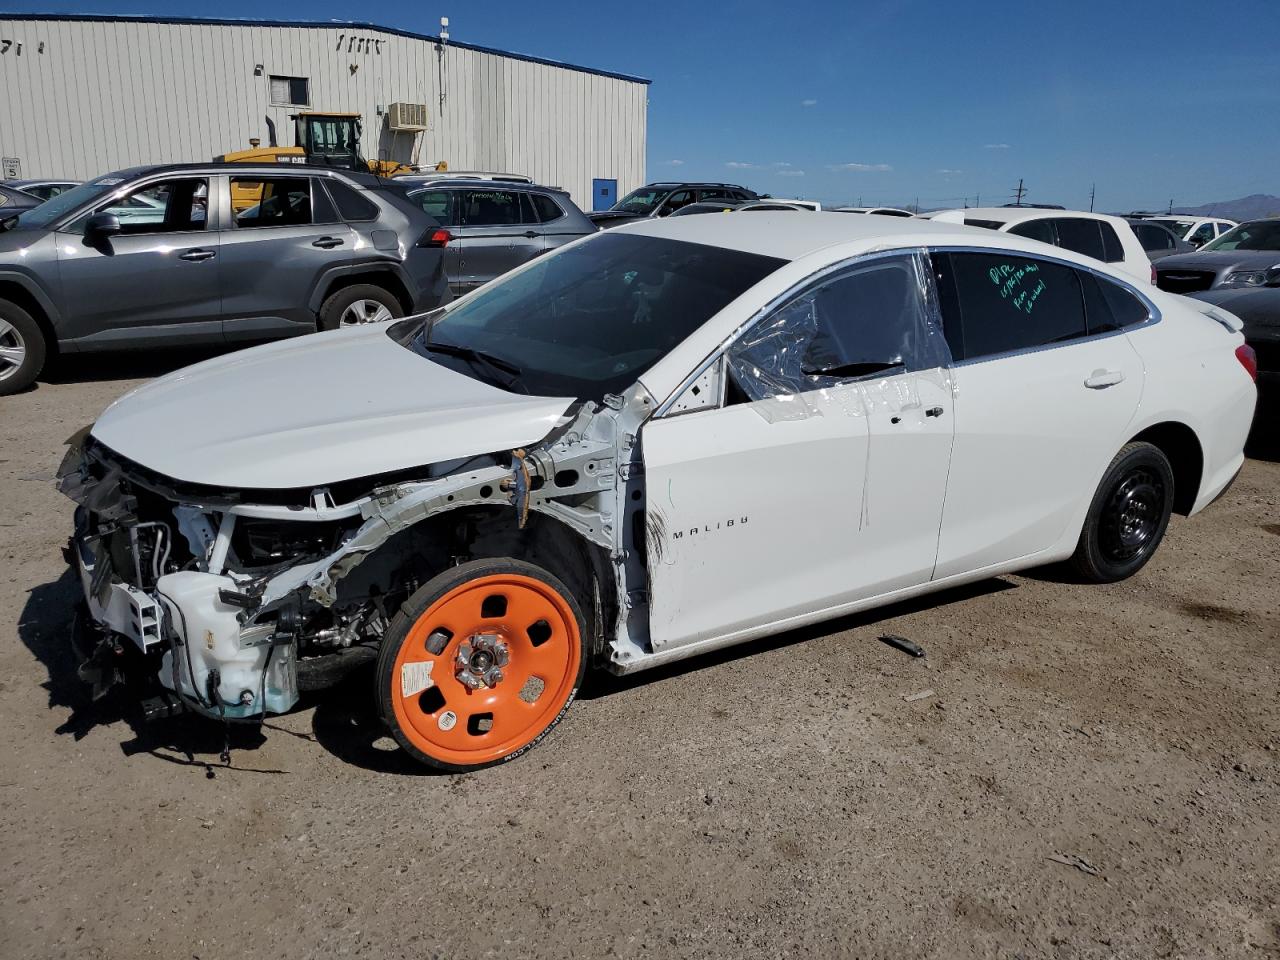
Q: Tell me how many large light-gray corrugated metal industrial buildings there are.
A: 1